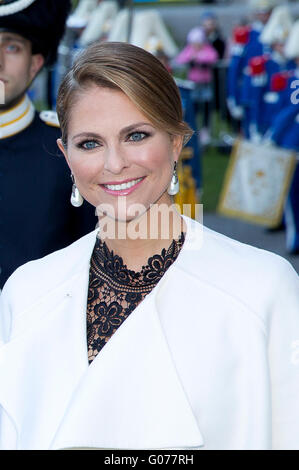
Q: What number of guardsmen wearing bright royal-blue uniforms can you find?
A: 3